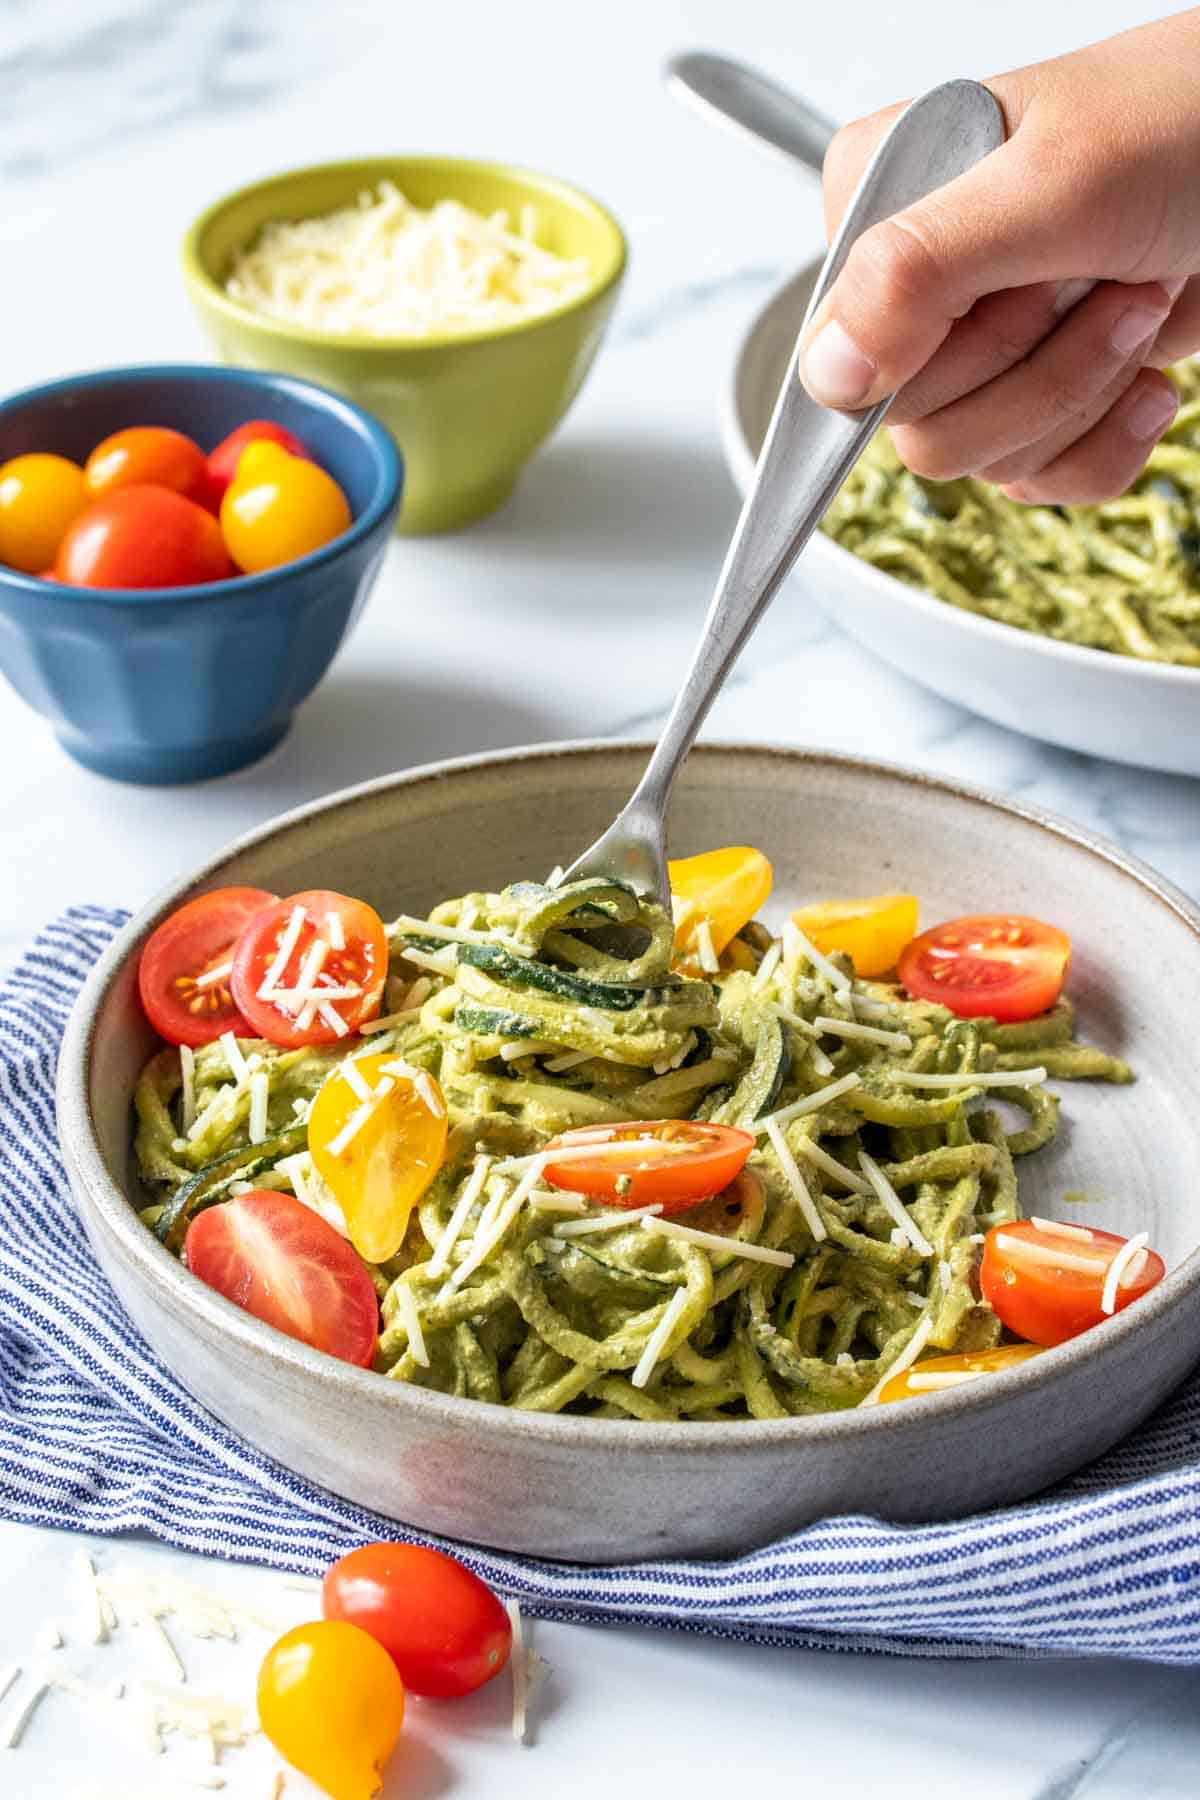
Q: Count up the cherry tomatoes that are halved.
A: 10